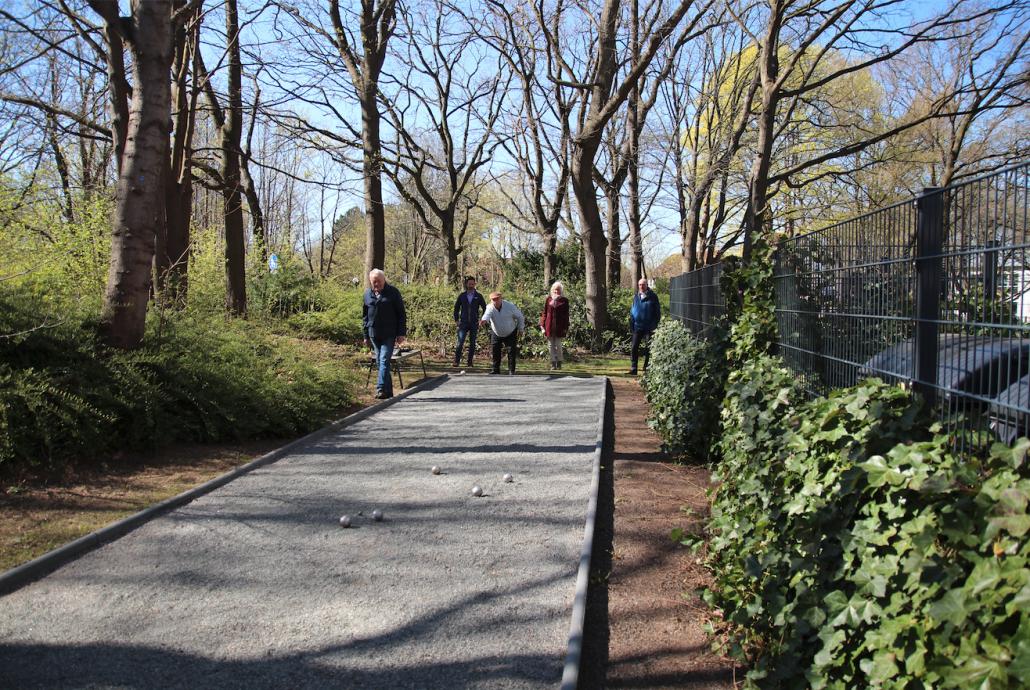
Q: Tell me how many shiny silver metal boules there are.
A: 5